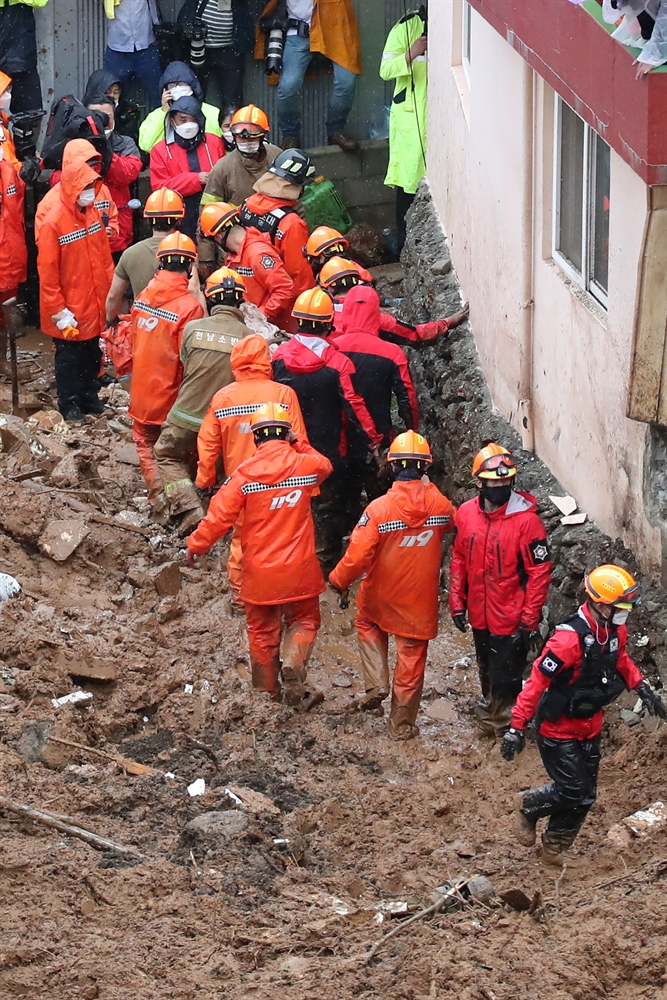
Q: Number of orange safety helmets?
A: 12